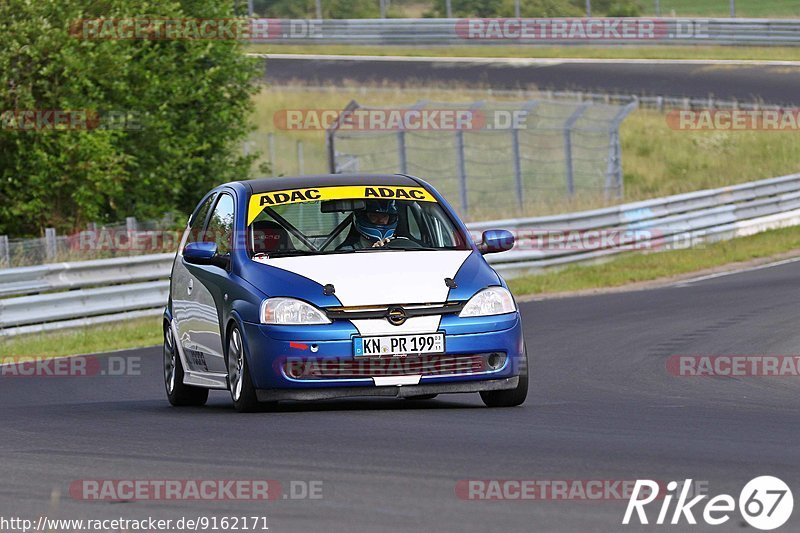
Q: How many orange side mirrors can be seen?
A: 0